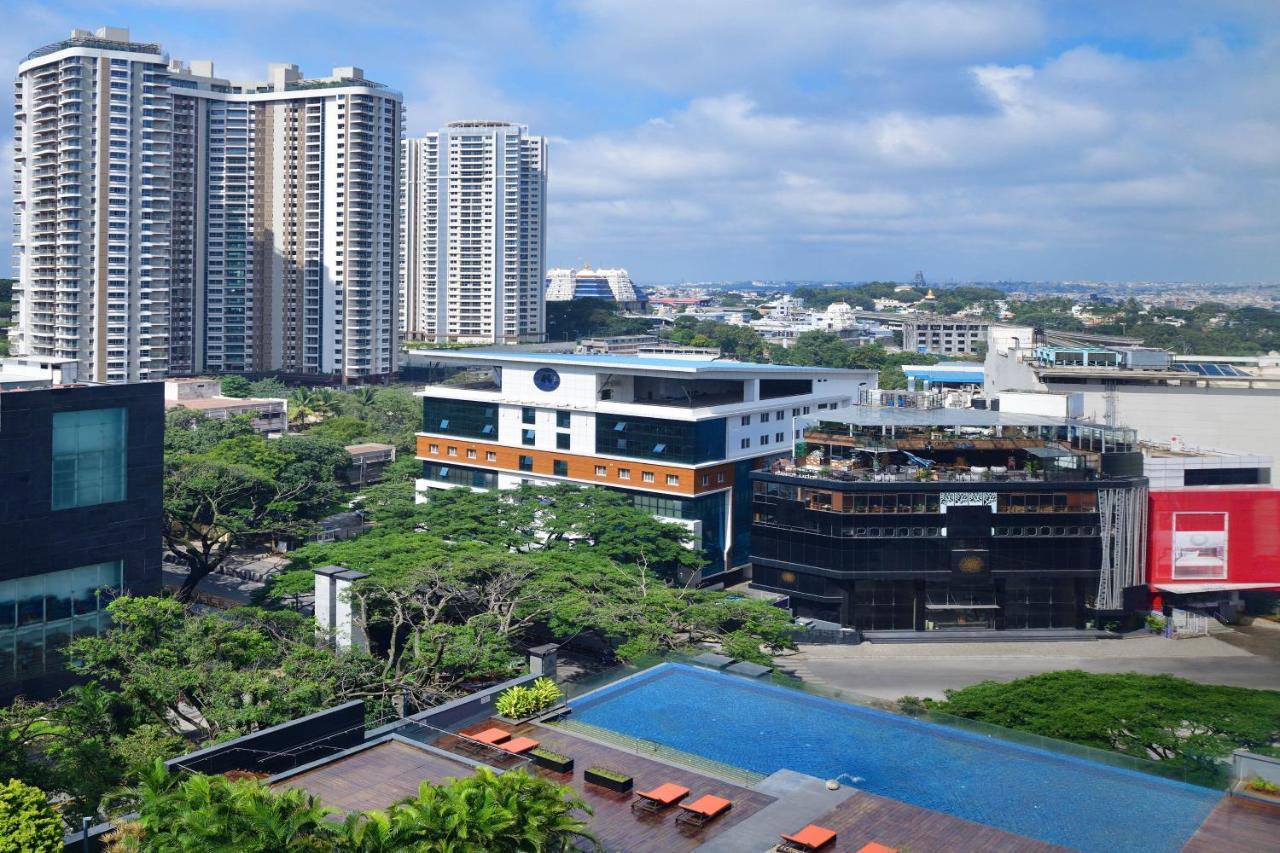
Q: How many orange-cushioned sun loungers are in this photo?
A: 6